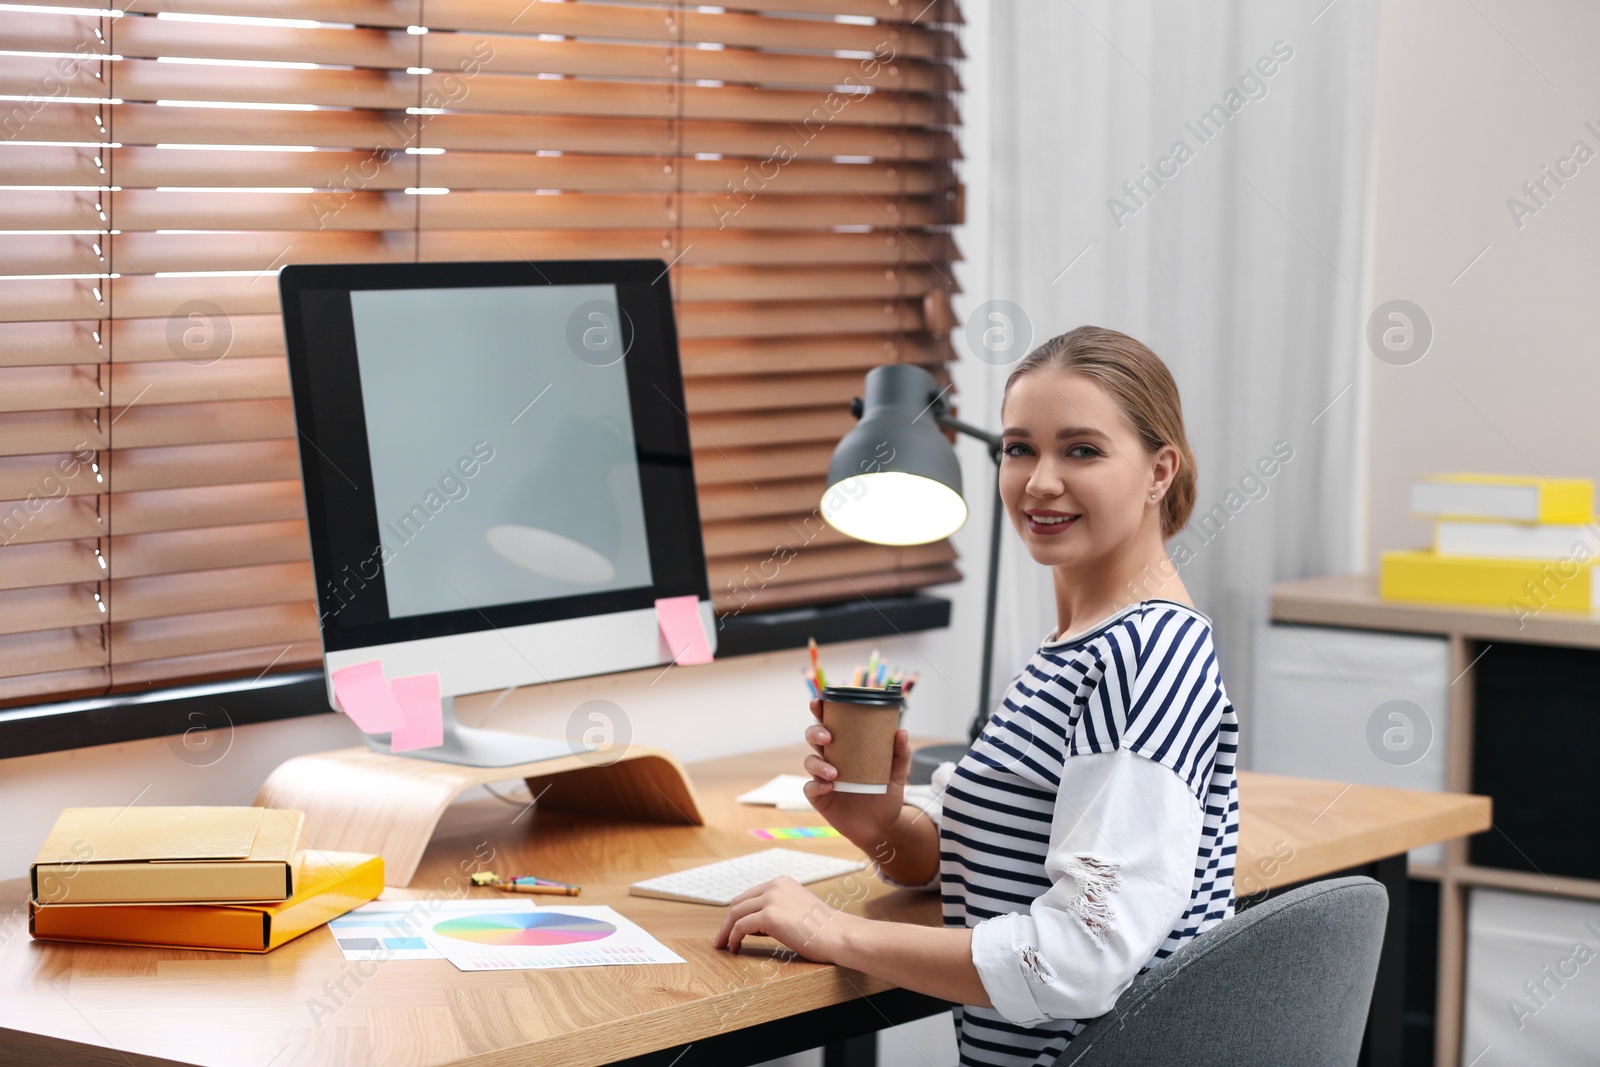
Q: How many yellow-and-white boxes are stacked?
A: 3